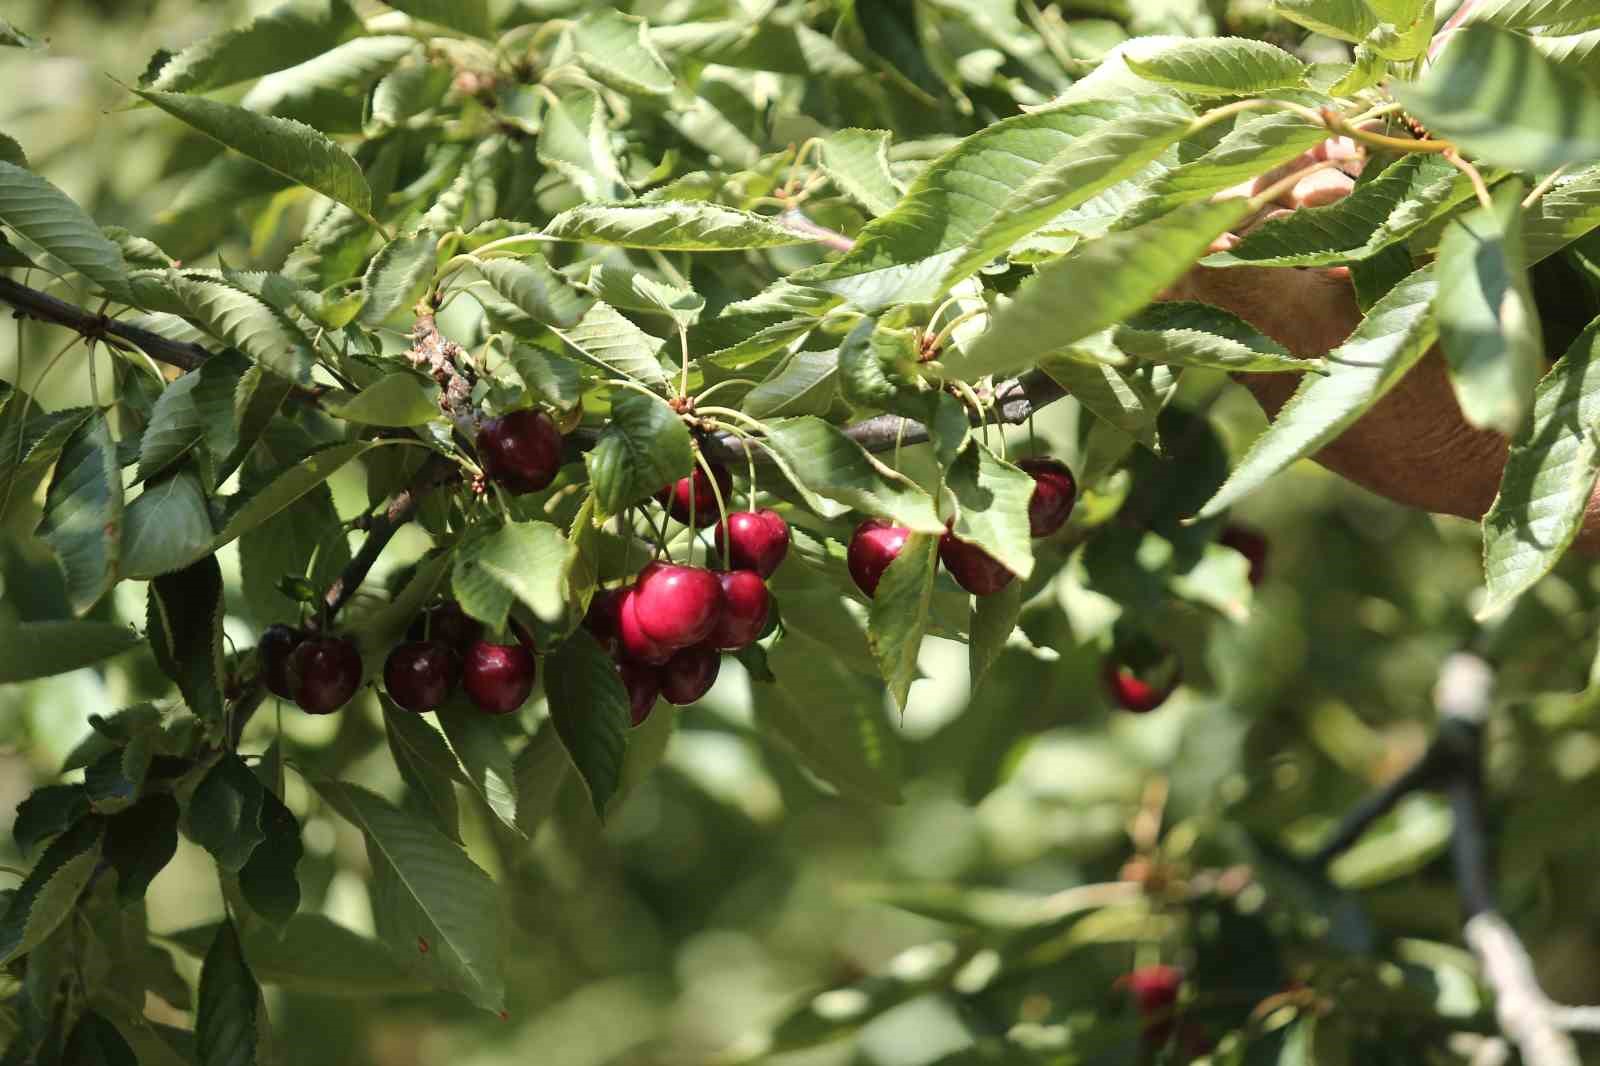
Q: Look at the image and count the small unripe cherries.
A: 0